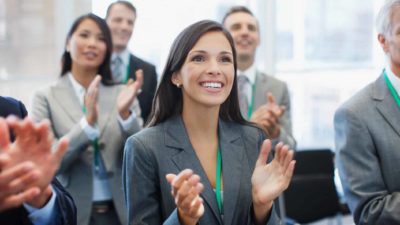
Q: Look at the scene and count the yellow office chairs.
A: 0